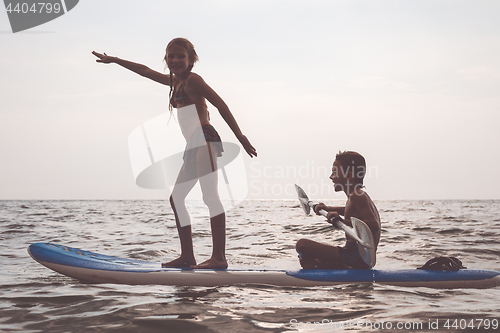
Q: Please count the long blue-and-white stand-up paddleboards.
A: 1